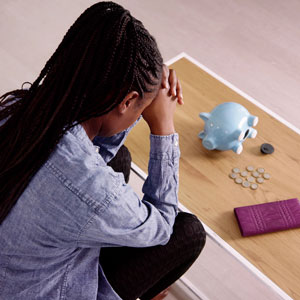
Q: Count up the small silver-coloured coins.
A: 12